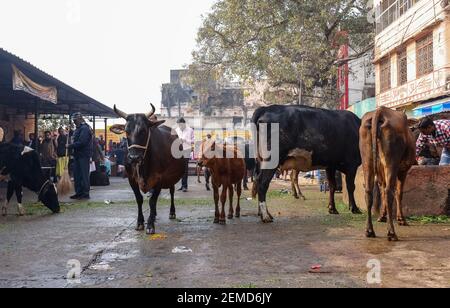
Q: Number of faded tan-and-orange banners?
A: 1